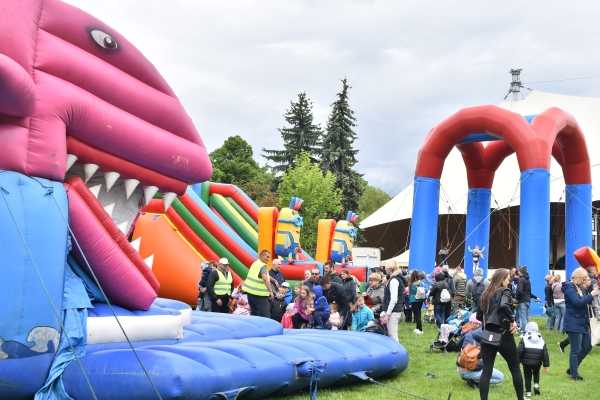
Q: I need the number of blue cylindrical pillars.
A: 4